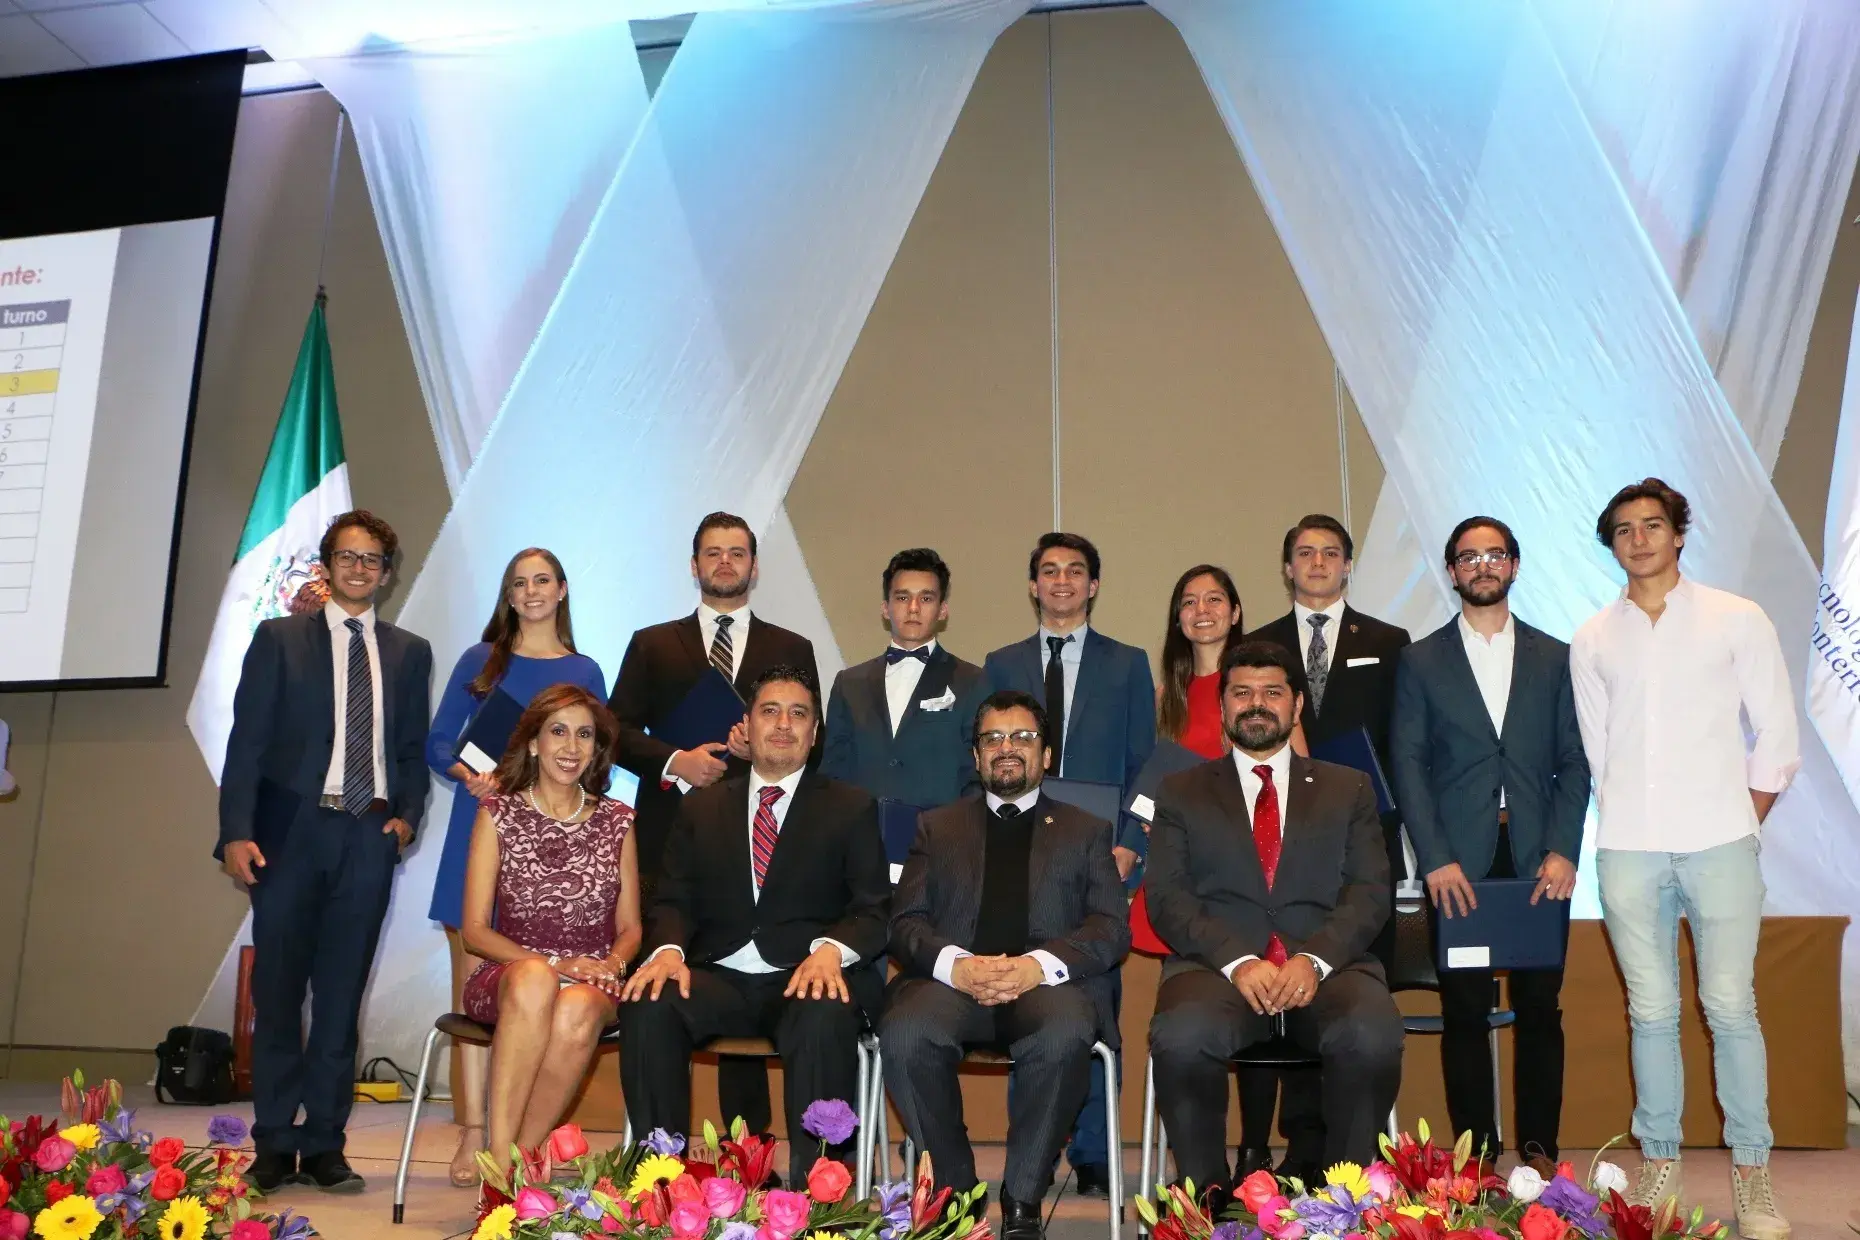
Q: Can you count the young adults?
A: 9